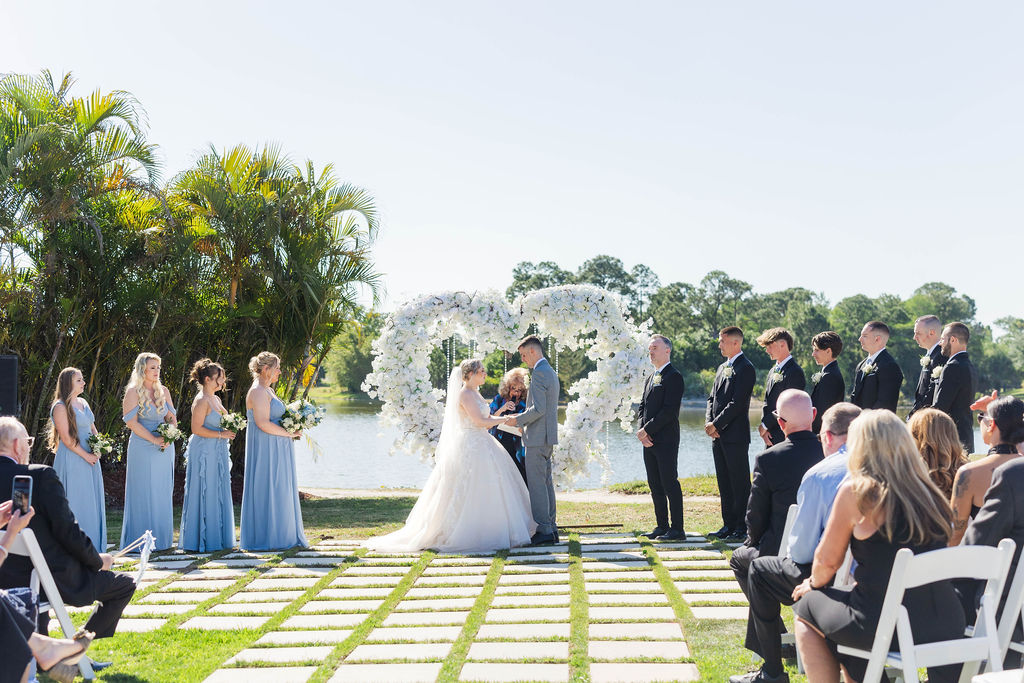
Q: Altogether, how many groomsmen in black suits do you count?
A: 7